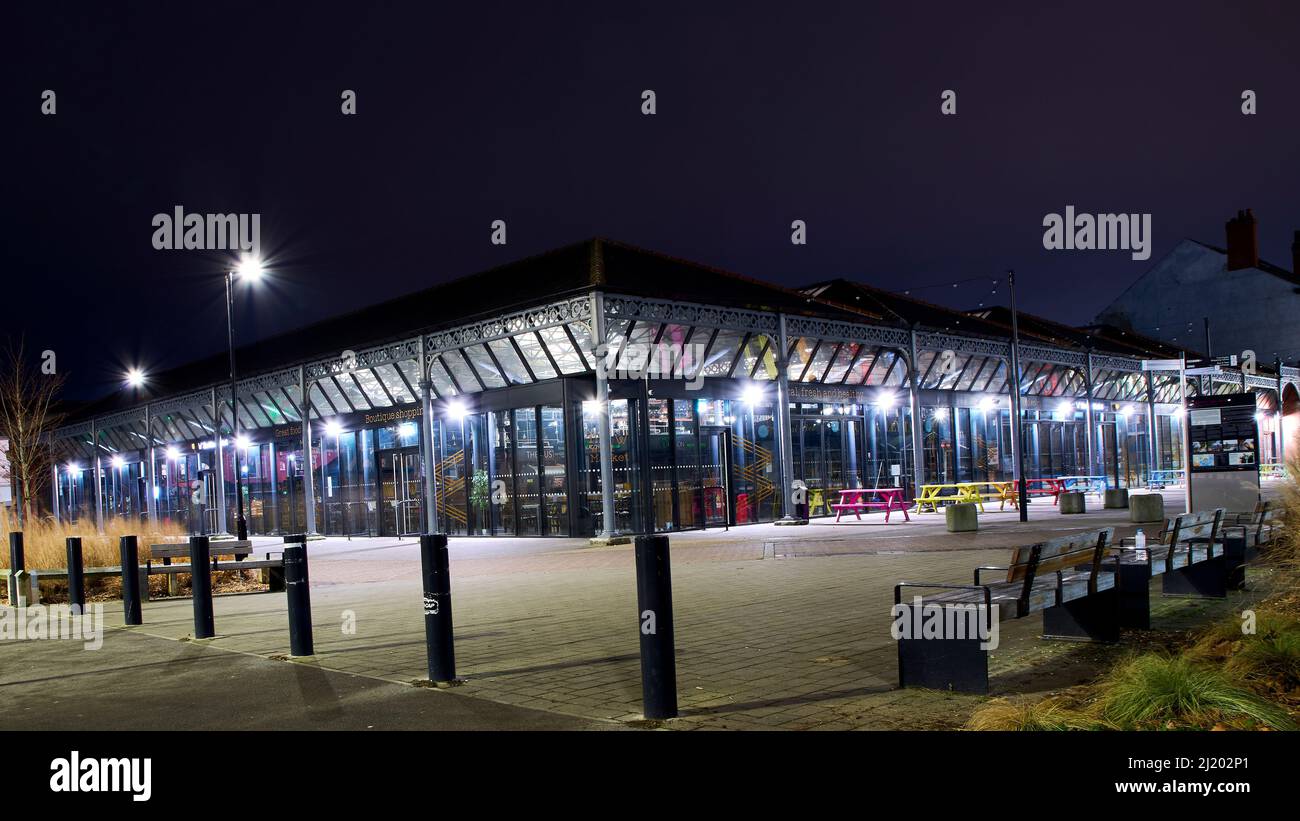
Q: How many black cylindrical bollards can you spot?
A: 7